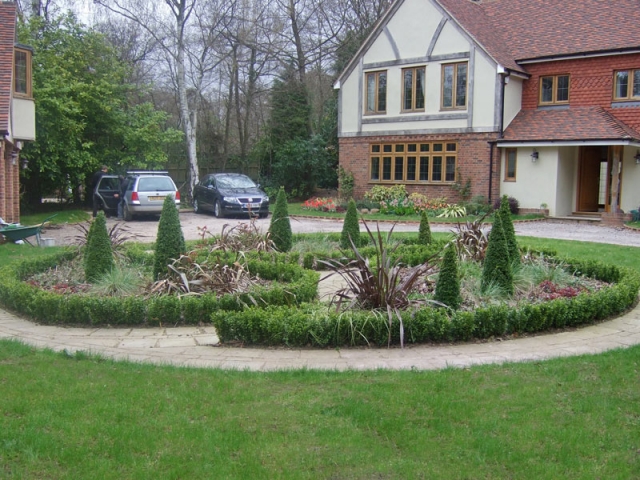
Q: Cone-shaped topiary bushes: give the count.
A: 8